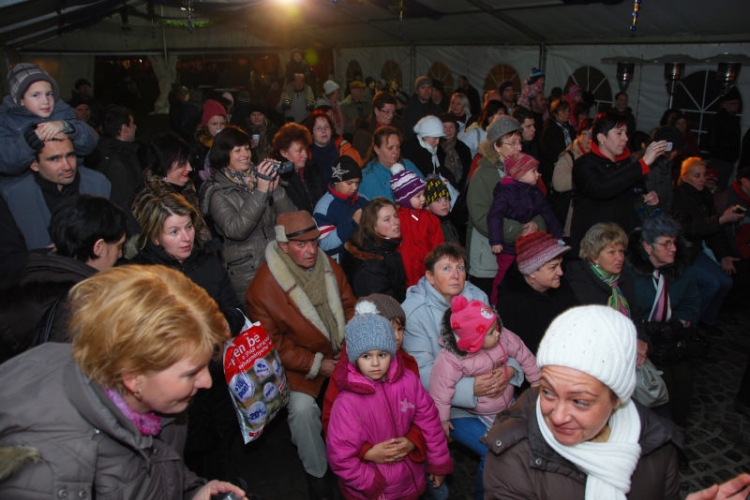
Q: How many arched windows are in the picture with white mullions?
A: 6